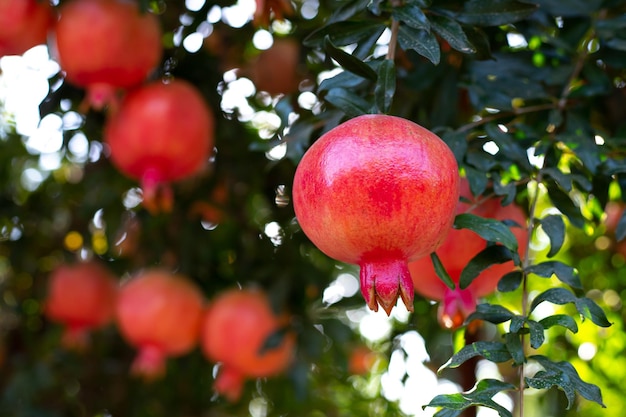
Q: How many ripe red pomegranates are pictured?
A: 8